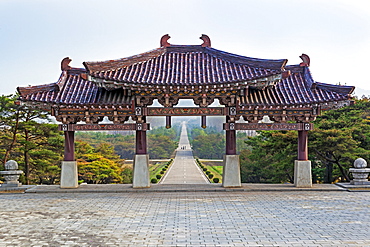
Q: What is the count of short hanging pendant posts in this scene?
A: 2